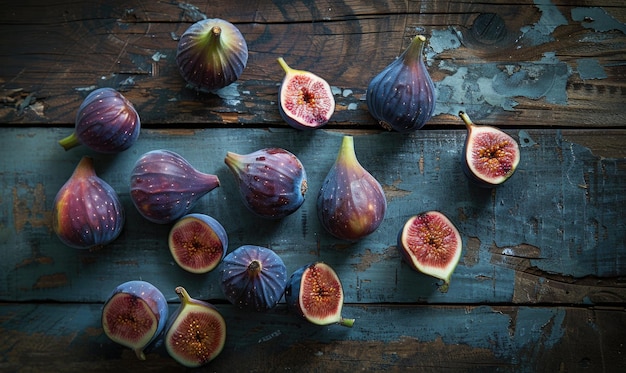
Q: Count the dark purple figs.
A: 8